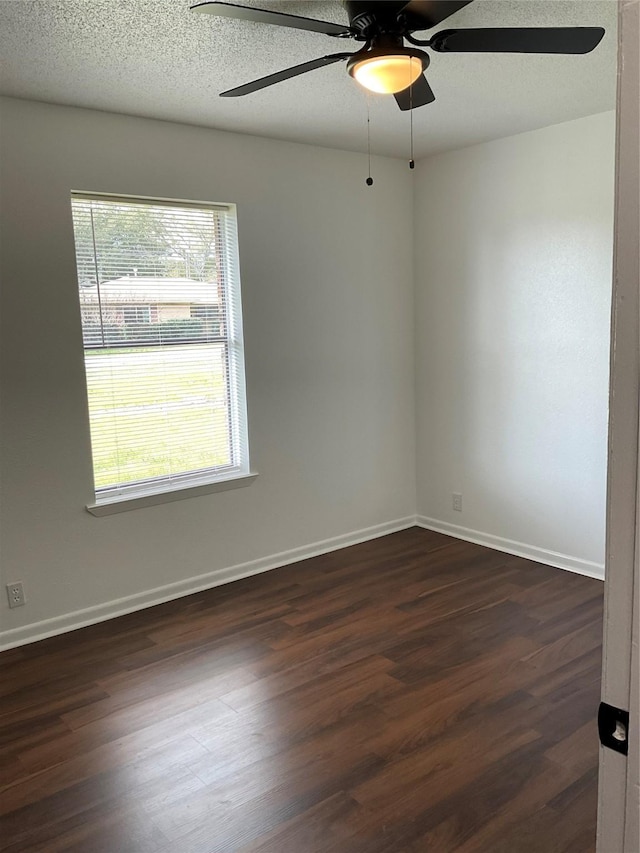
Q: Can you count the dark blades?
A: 5